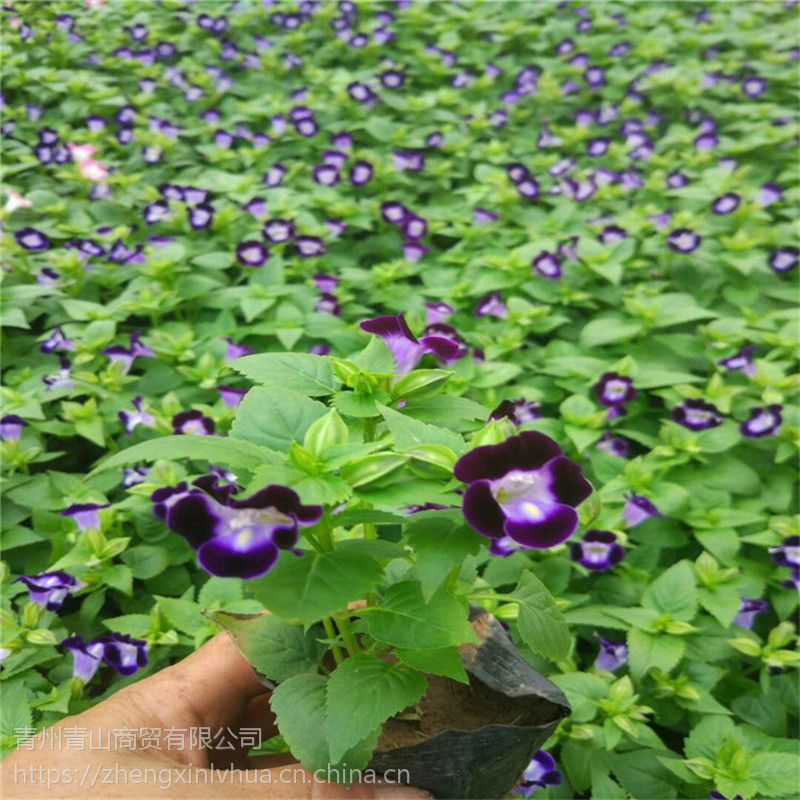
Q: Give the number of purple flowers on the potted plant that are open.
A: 3